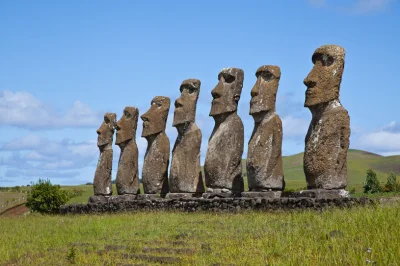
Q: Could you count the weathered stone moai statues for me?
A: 7